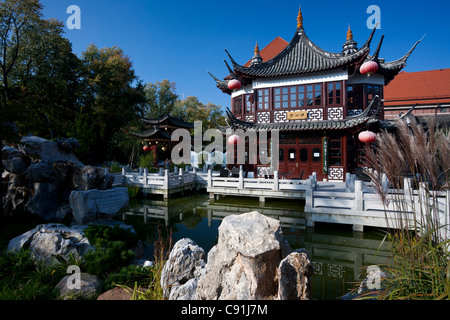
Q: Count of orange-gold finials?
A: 3